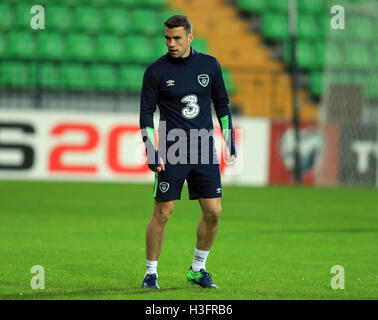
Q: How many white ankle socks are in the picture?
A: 2